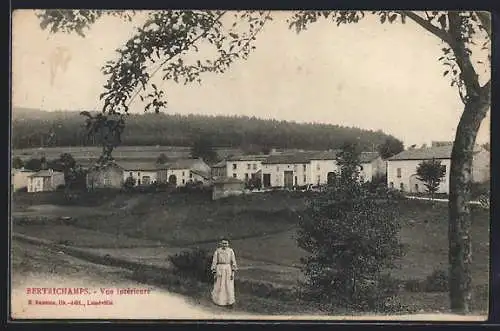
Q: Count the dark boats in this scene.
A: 0